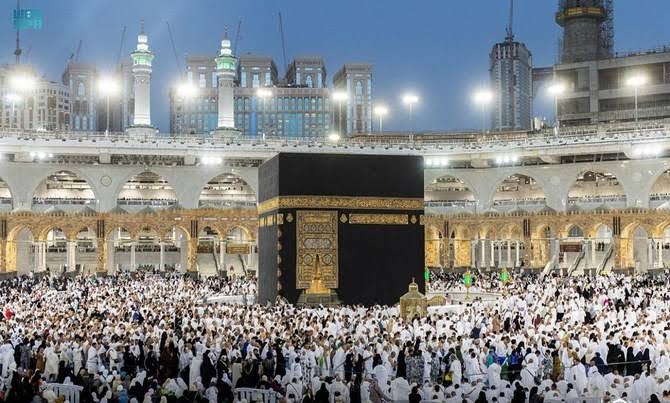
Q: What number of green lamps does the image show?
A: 3